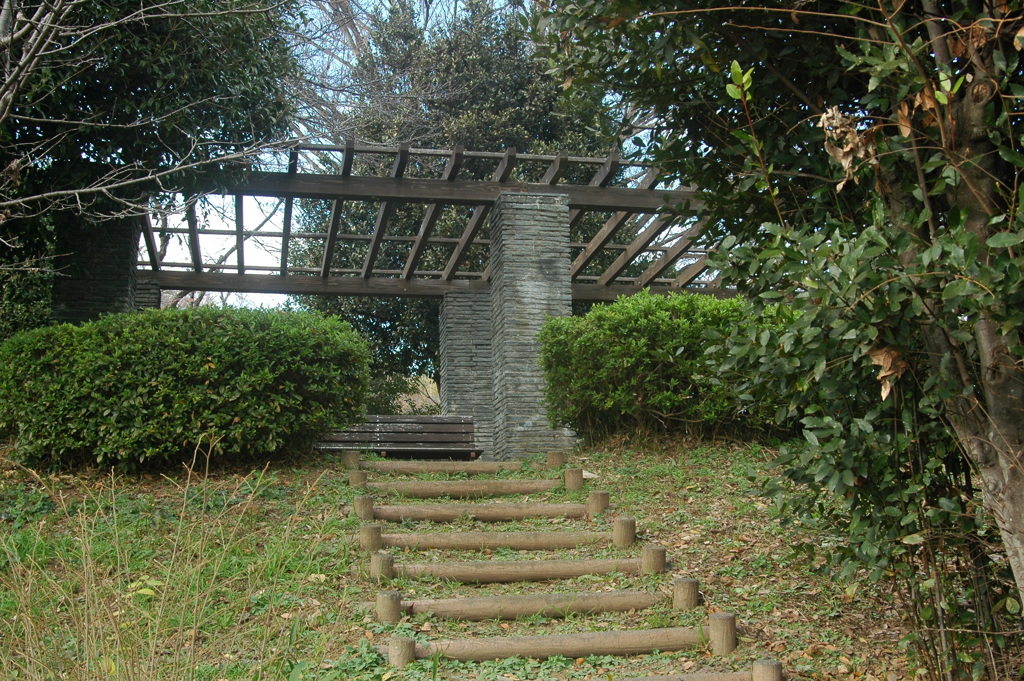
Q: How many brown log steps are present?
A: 8